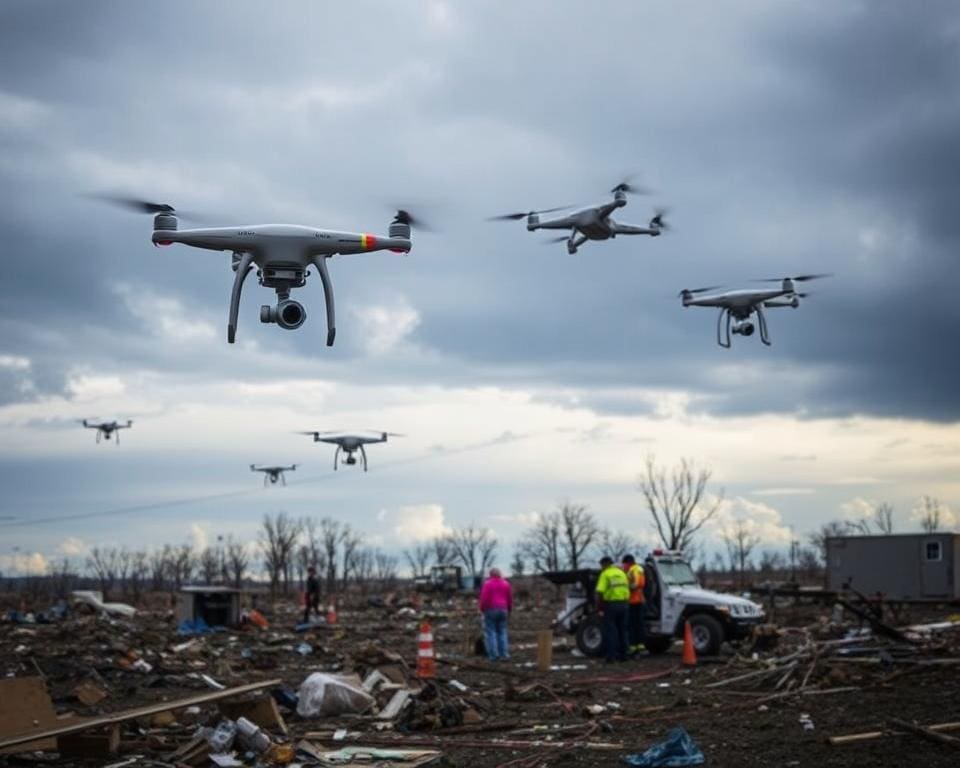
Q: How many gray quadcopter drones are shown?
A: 6